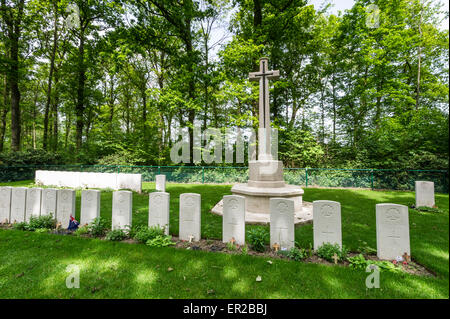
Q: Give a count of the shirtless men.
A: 0